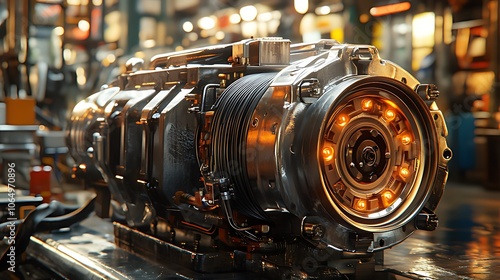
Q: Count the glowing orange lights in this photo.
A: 8